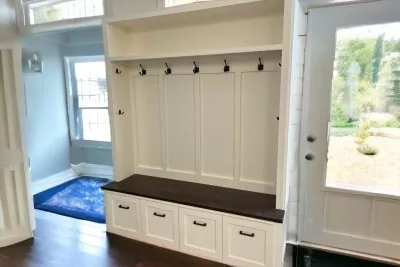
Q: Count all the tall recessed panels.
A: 4